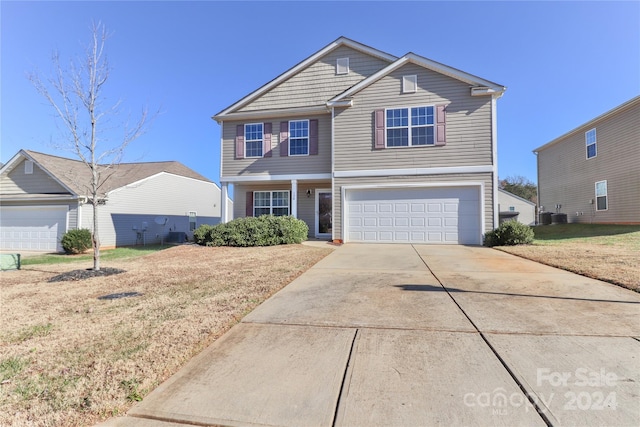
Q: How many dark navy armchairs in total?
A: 0